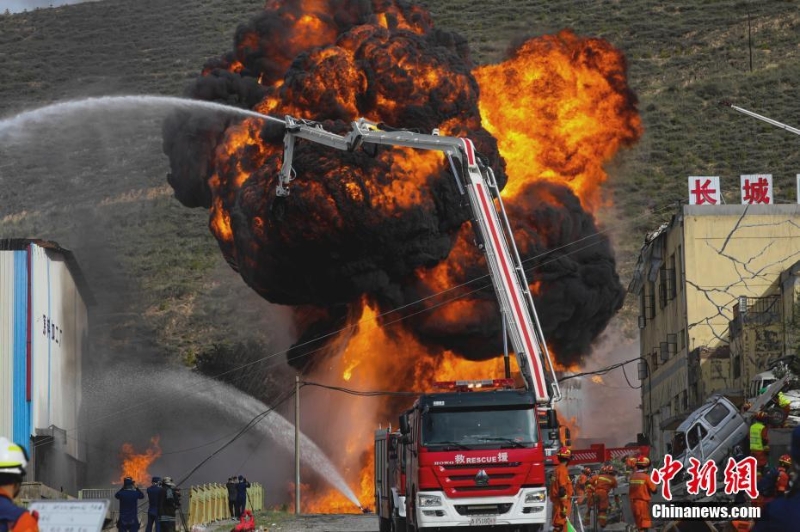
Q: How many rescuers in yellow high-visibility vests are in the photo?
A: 2